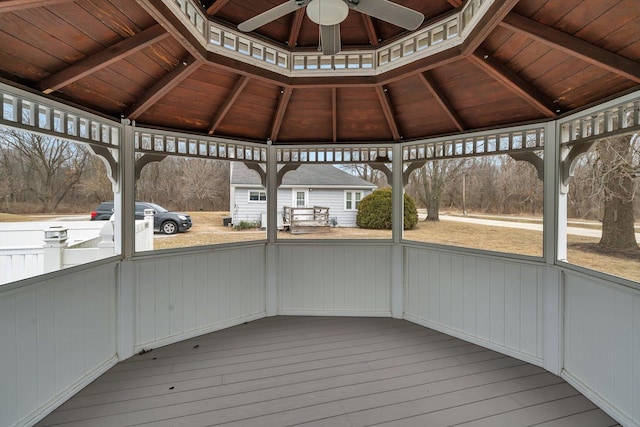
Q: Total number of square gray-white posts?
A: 4